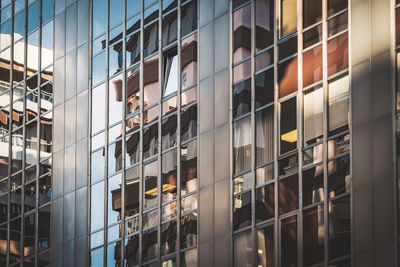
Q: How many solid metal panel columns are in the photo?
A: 3